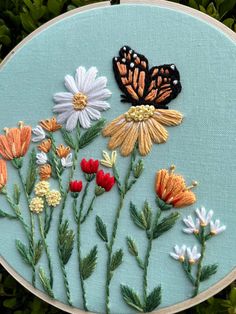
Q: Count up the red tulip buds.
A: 3